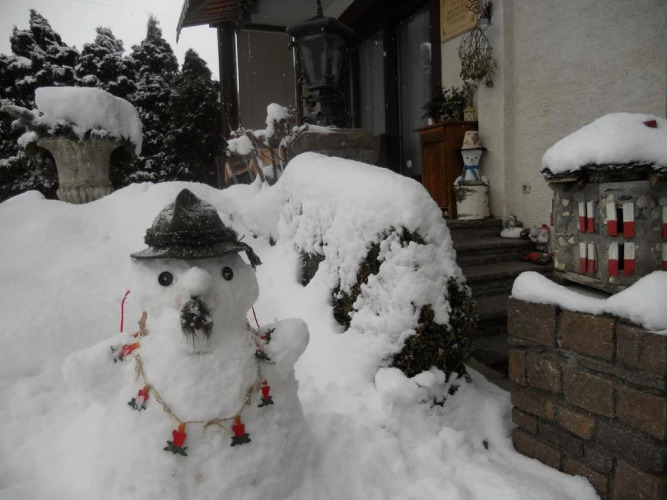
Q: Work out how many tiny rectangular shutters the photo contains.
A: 10